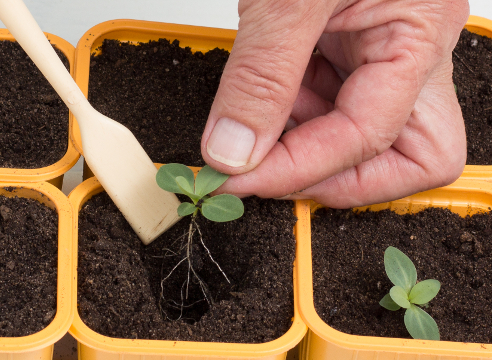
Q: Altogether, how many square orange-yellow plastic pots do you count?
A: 6